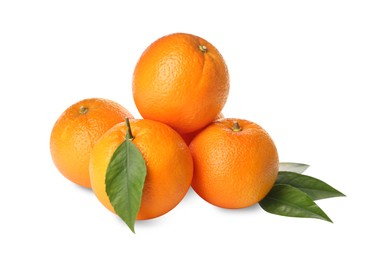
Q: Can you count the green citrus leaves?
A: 4